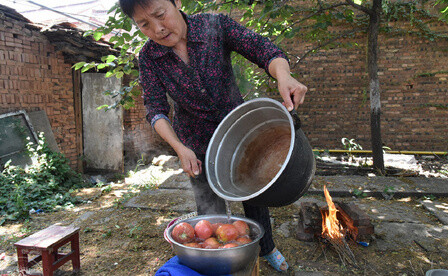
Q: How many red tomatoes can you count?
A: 9